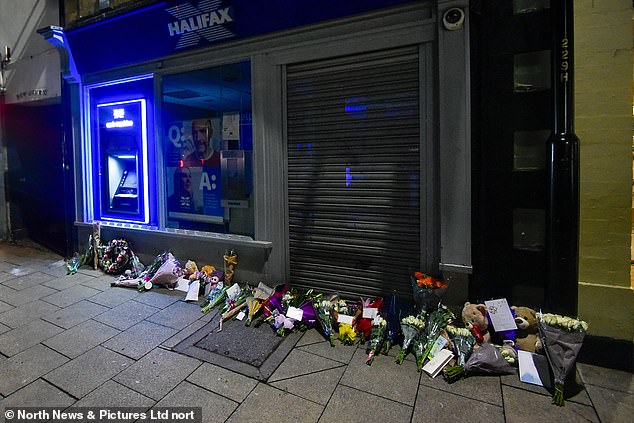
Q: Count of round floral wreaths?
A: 1